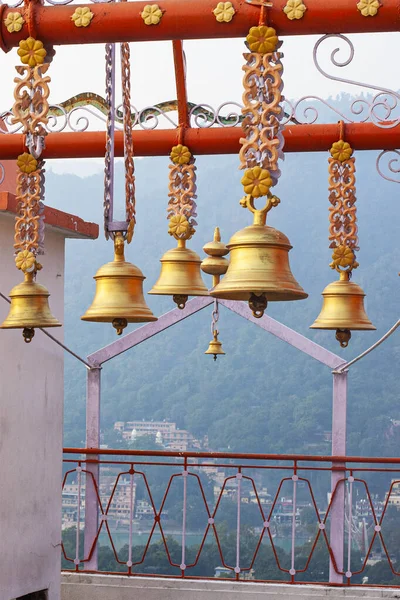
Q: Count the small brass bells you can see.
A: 1